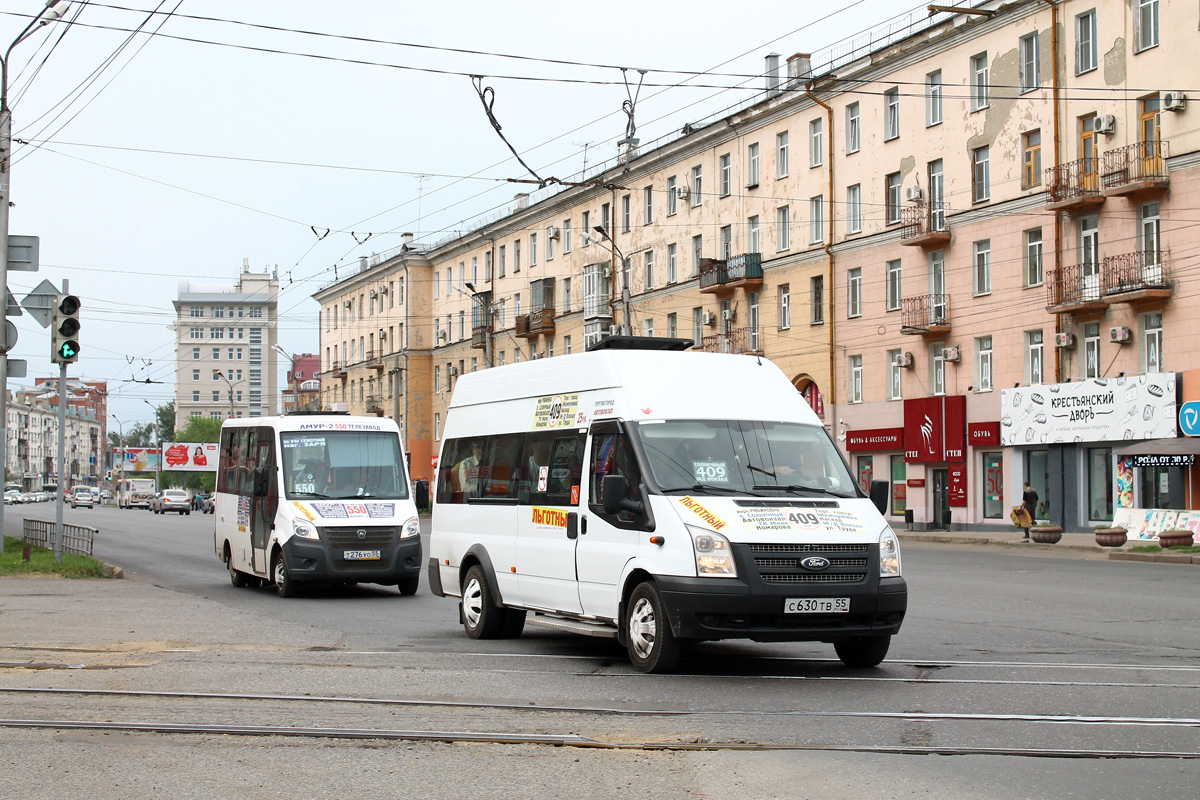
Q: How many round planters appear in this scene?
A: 3